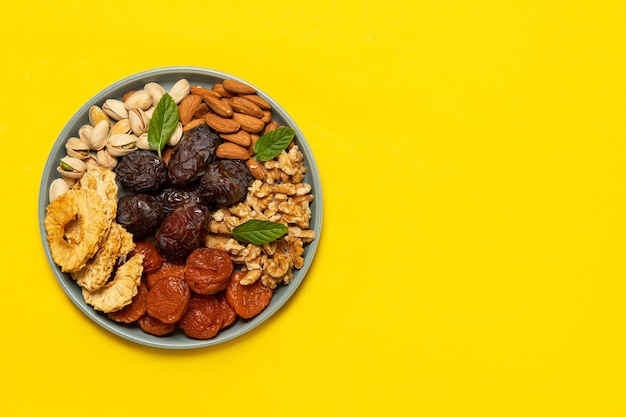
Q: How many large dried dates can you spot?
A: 6